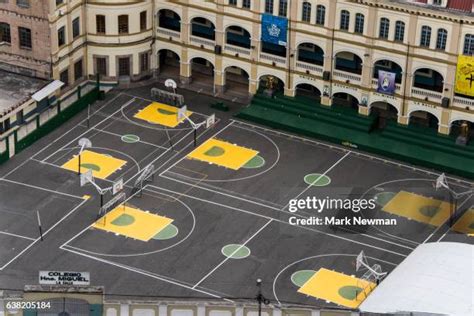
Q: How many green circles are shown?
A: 3